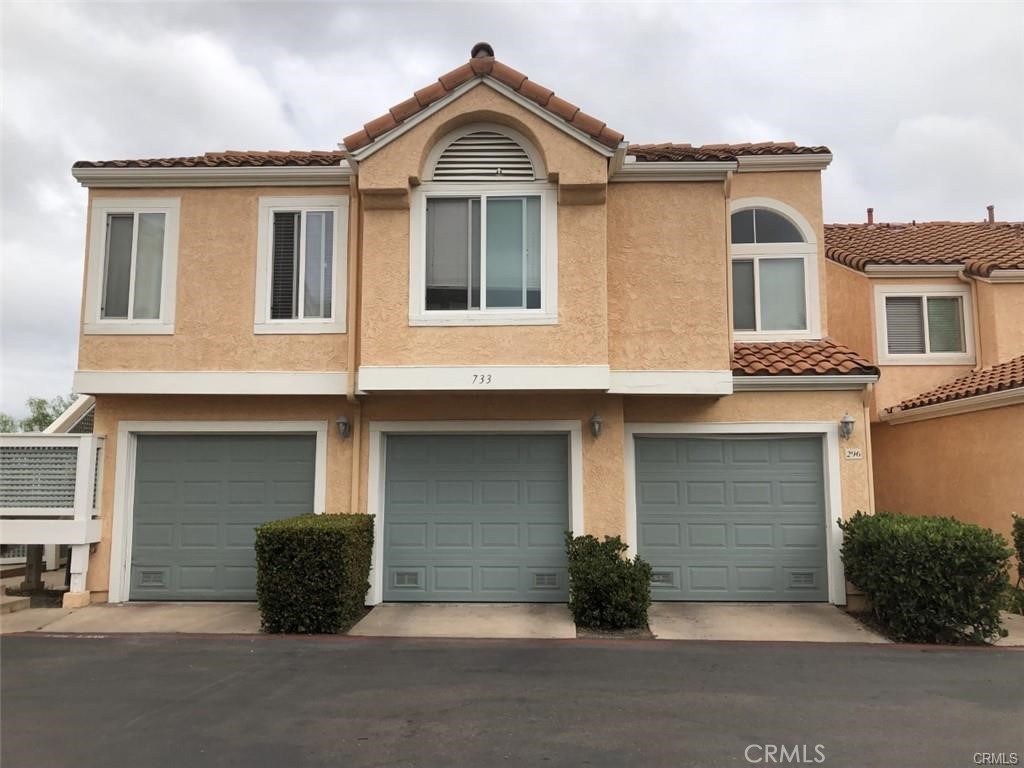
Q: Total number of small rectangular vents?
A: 5